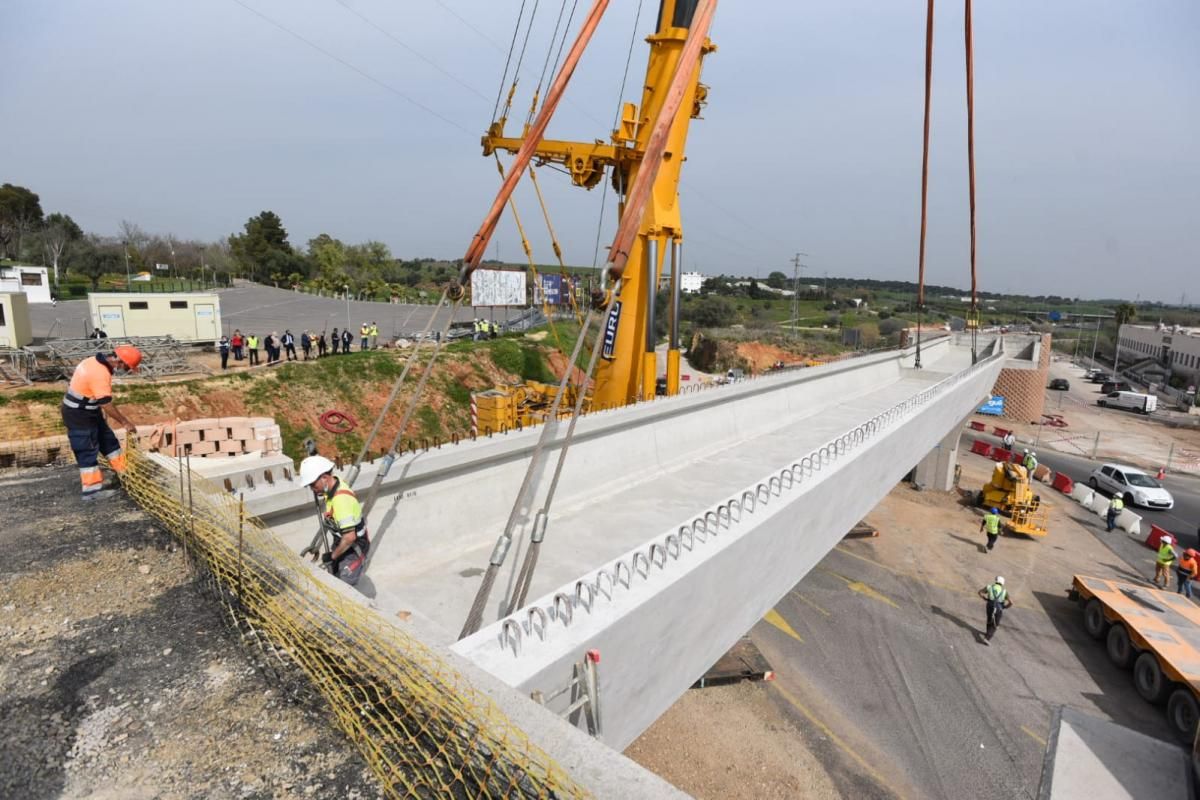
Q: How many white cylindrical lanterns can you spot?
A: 0